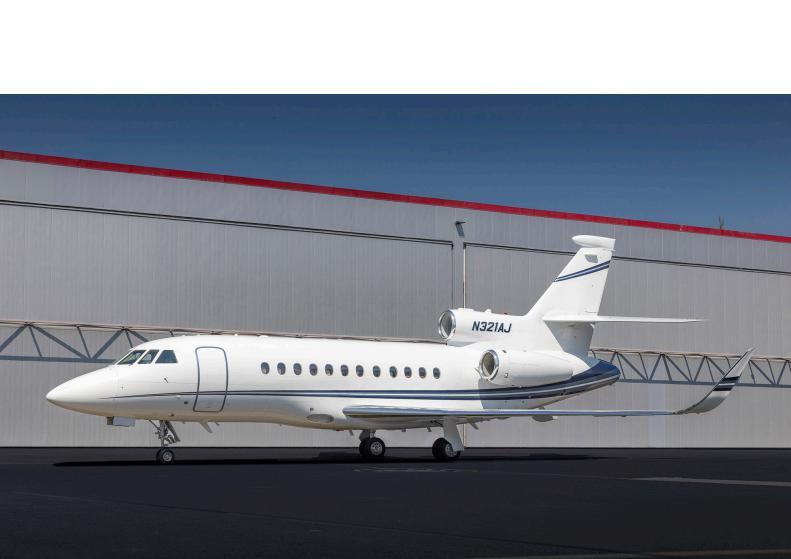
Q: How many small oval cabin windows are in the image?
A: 12